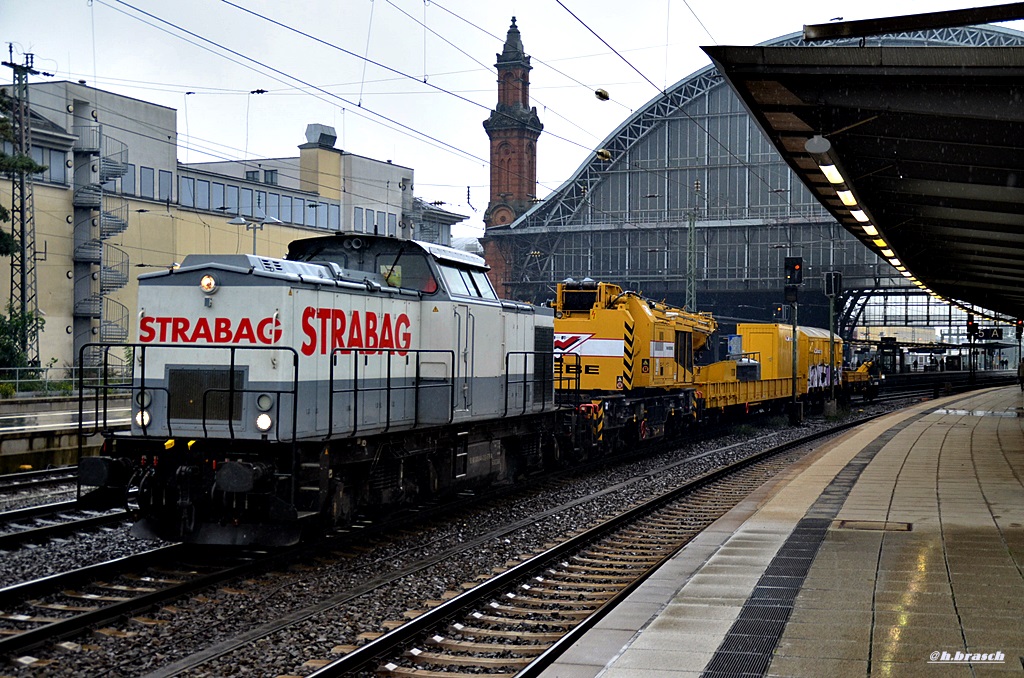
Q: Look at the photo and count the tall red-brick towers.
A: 1